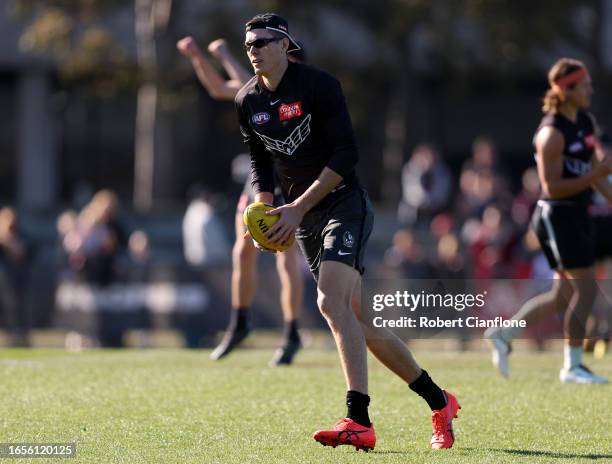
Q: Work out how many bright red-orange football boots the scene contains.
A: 2